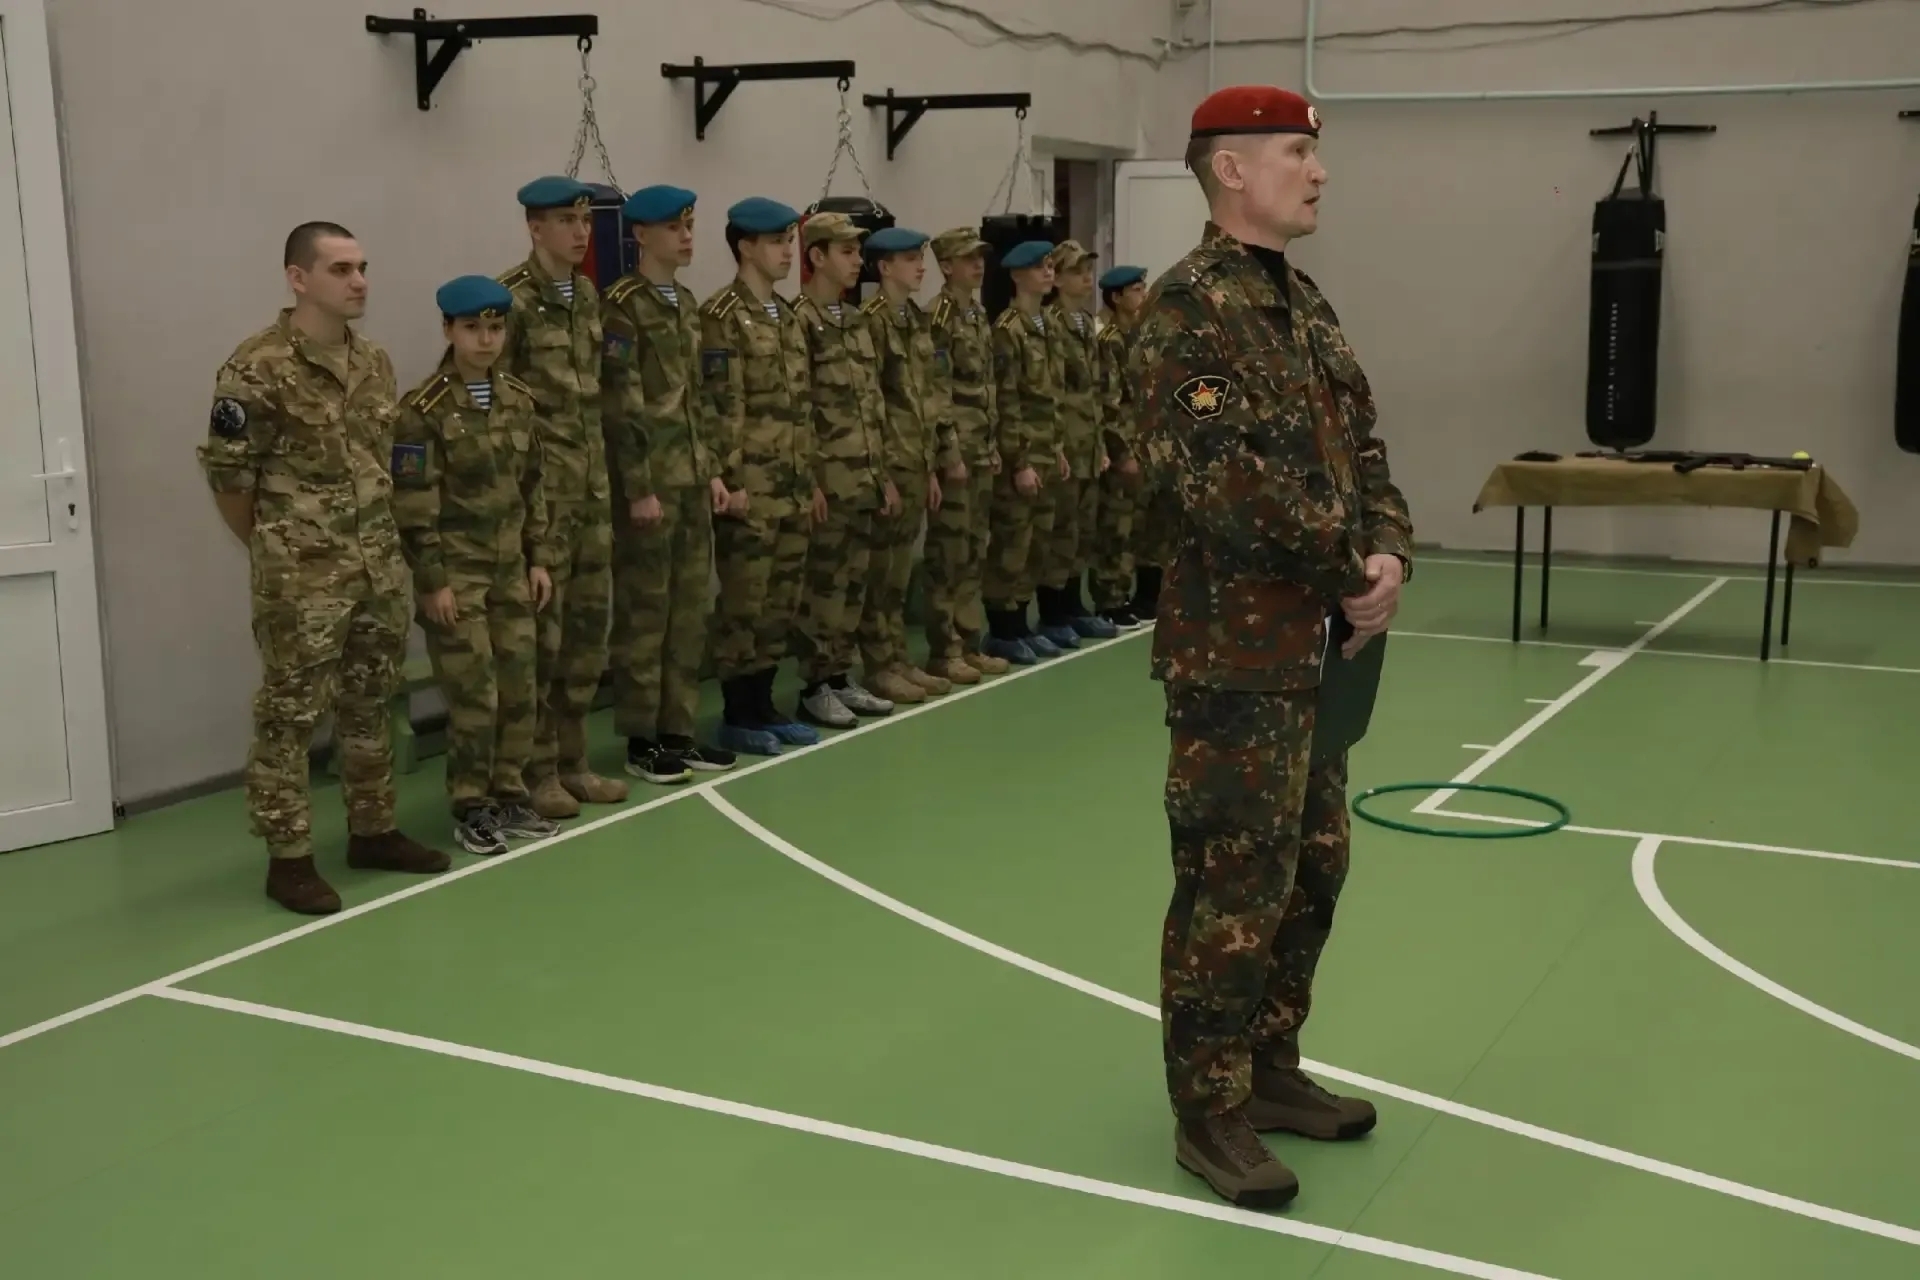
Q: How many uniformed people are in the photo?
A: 12